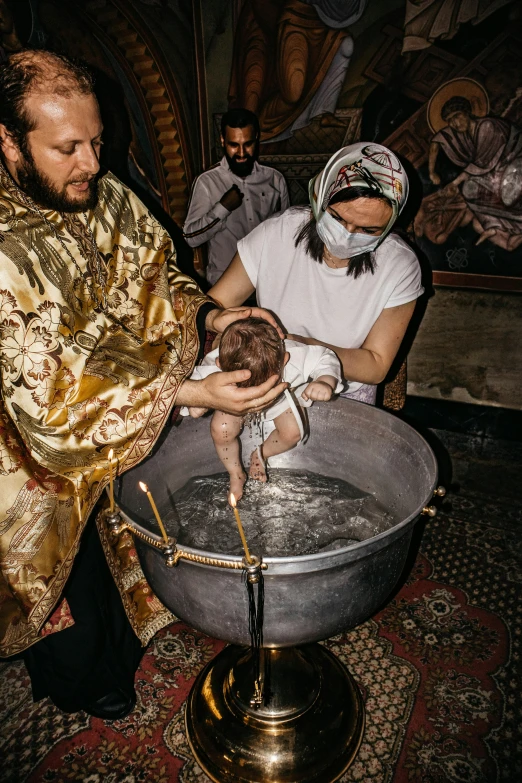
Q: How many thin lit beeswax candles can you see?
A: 3